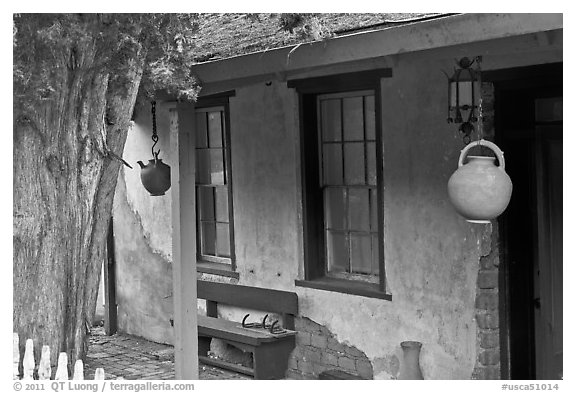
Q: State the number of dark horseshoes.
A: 3